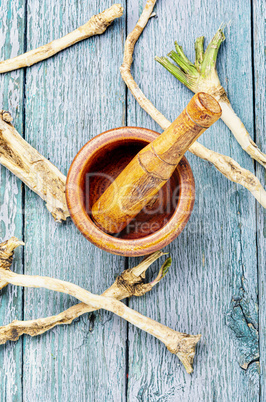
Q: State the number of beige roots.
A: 7